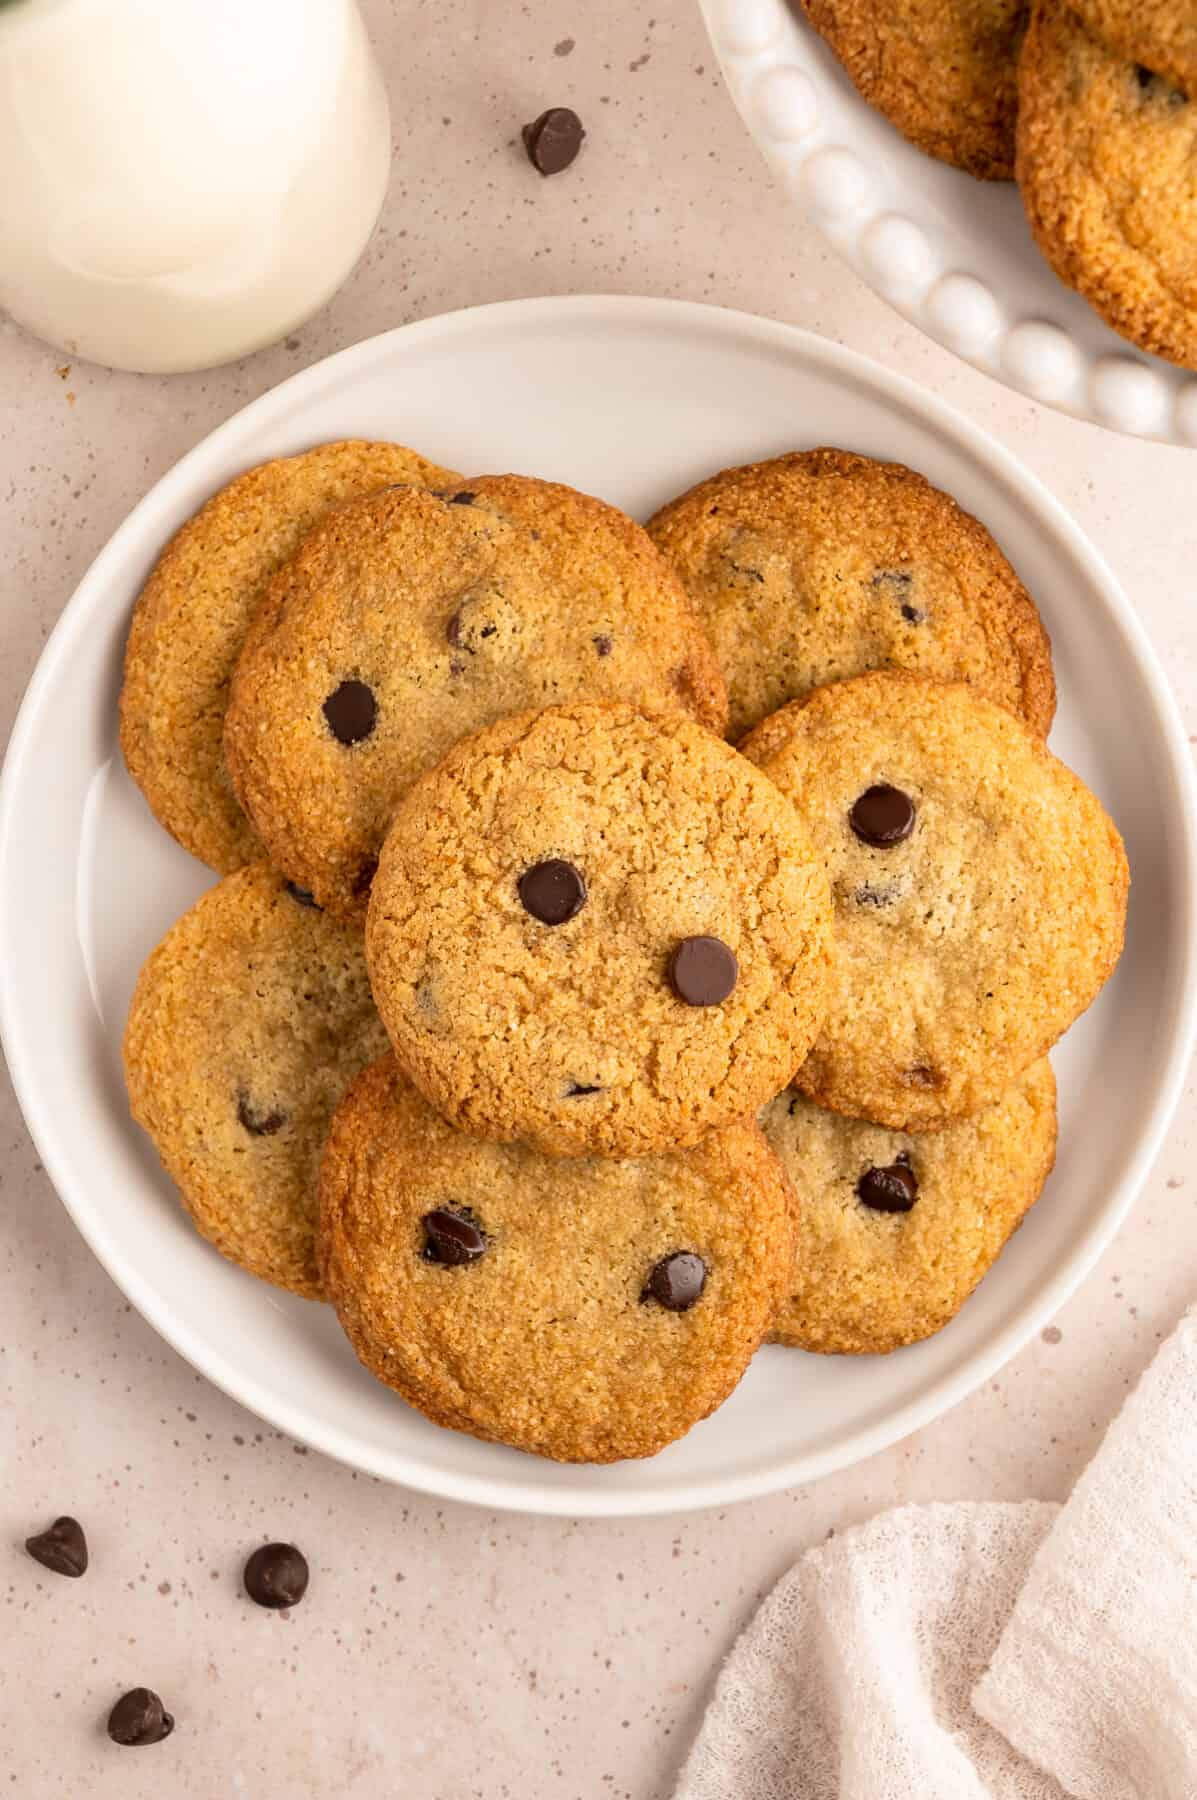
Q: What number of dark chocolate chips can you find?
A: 11